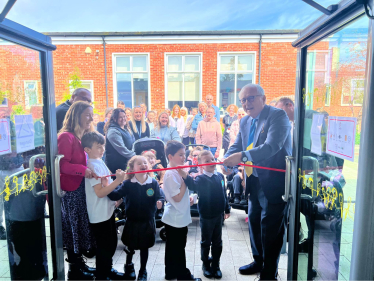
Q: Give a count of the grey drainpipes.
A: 2